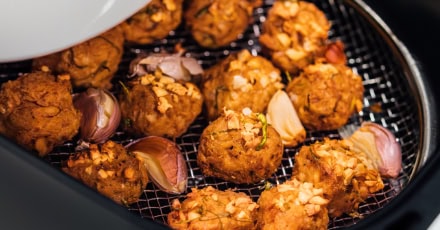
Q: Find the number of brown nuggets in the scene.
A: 13